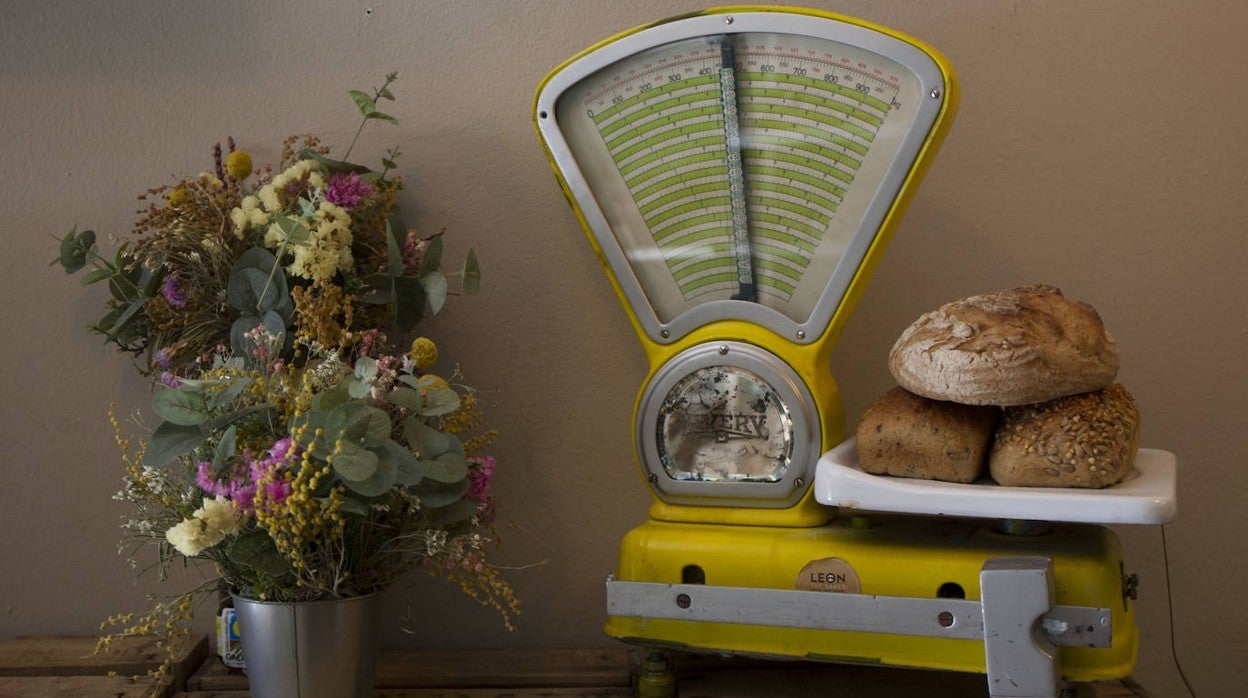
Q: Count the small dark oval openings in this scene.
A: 2